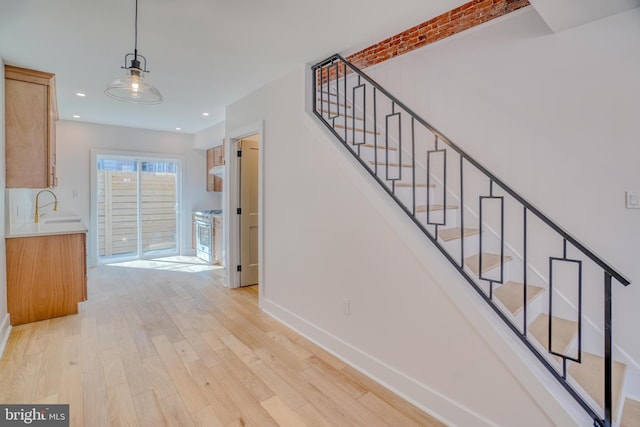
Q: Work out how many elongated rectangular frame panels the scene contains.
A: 6